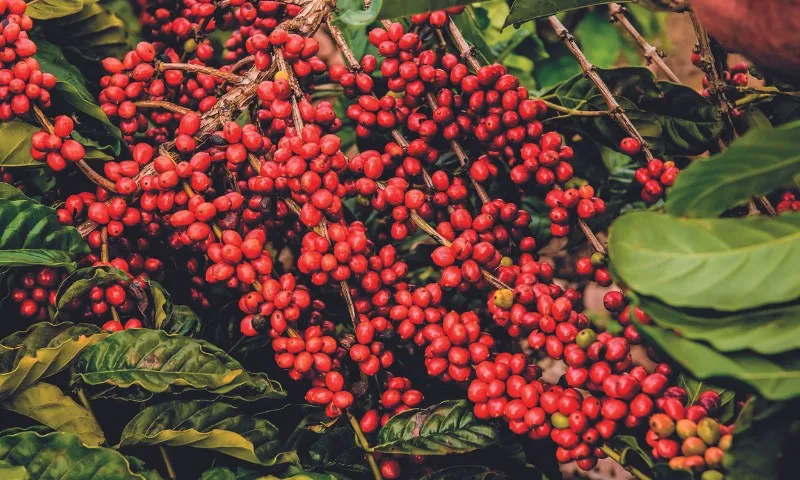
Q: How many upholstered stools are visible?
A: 0